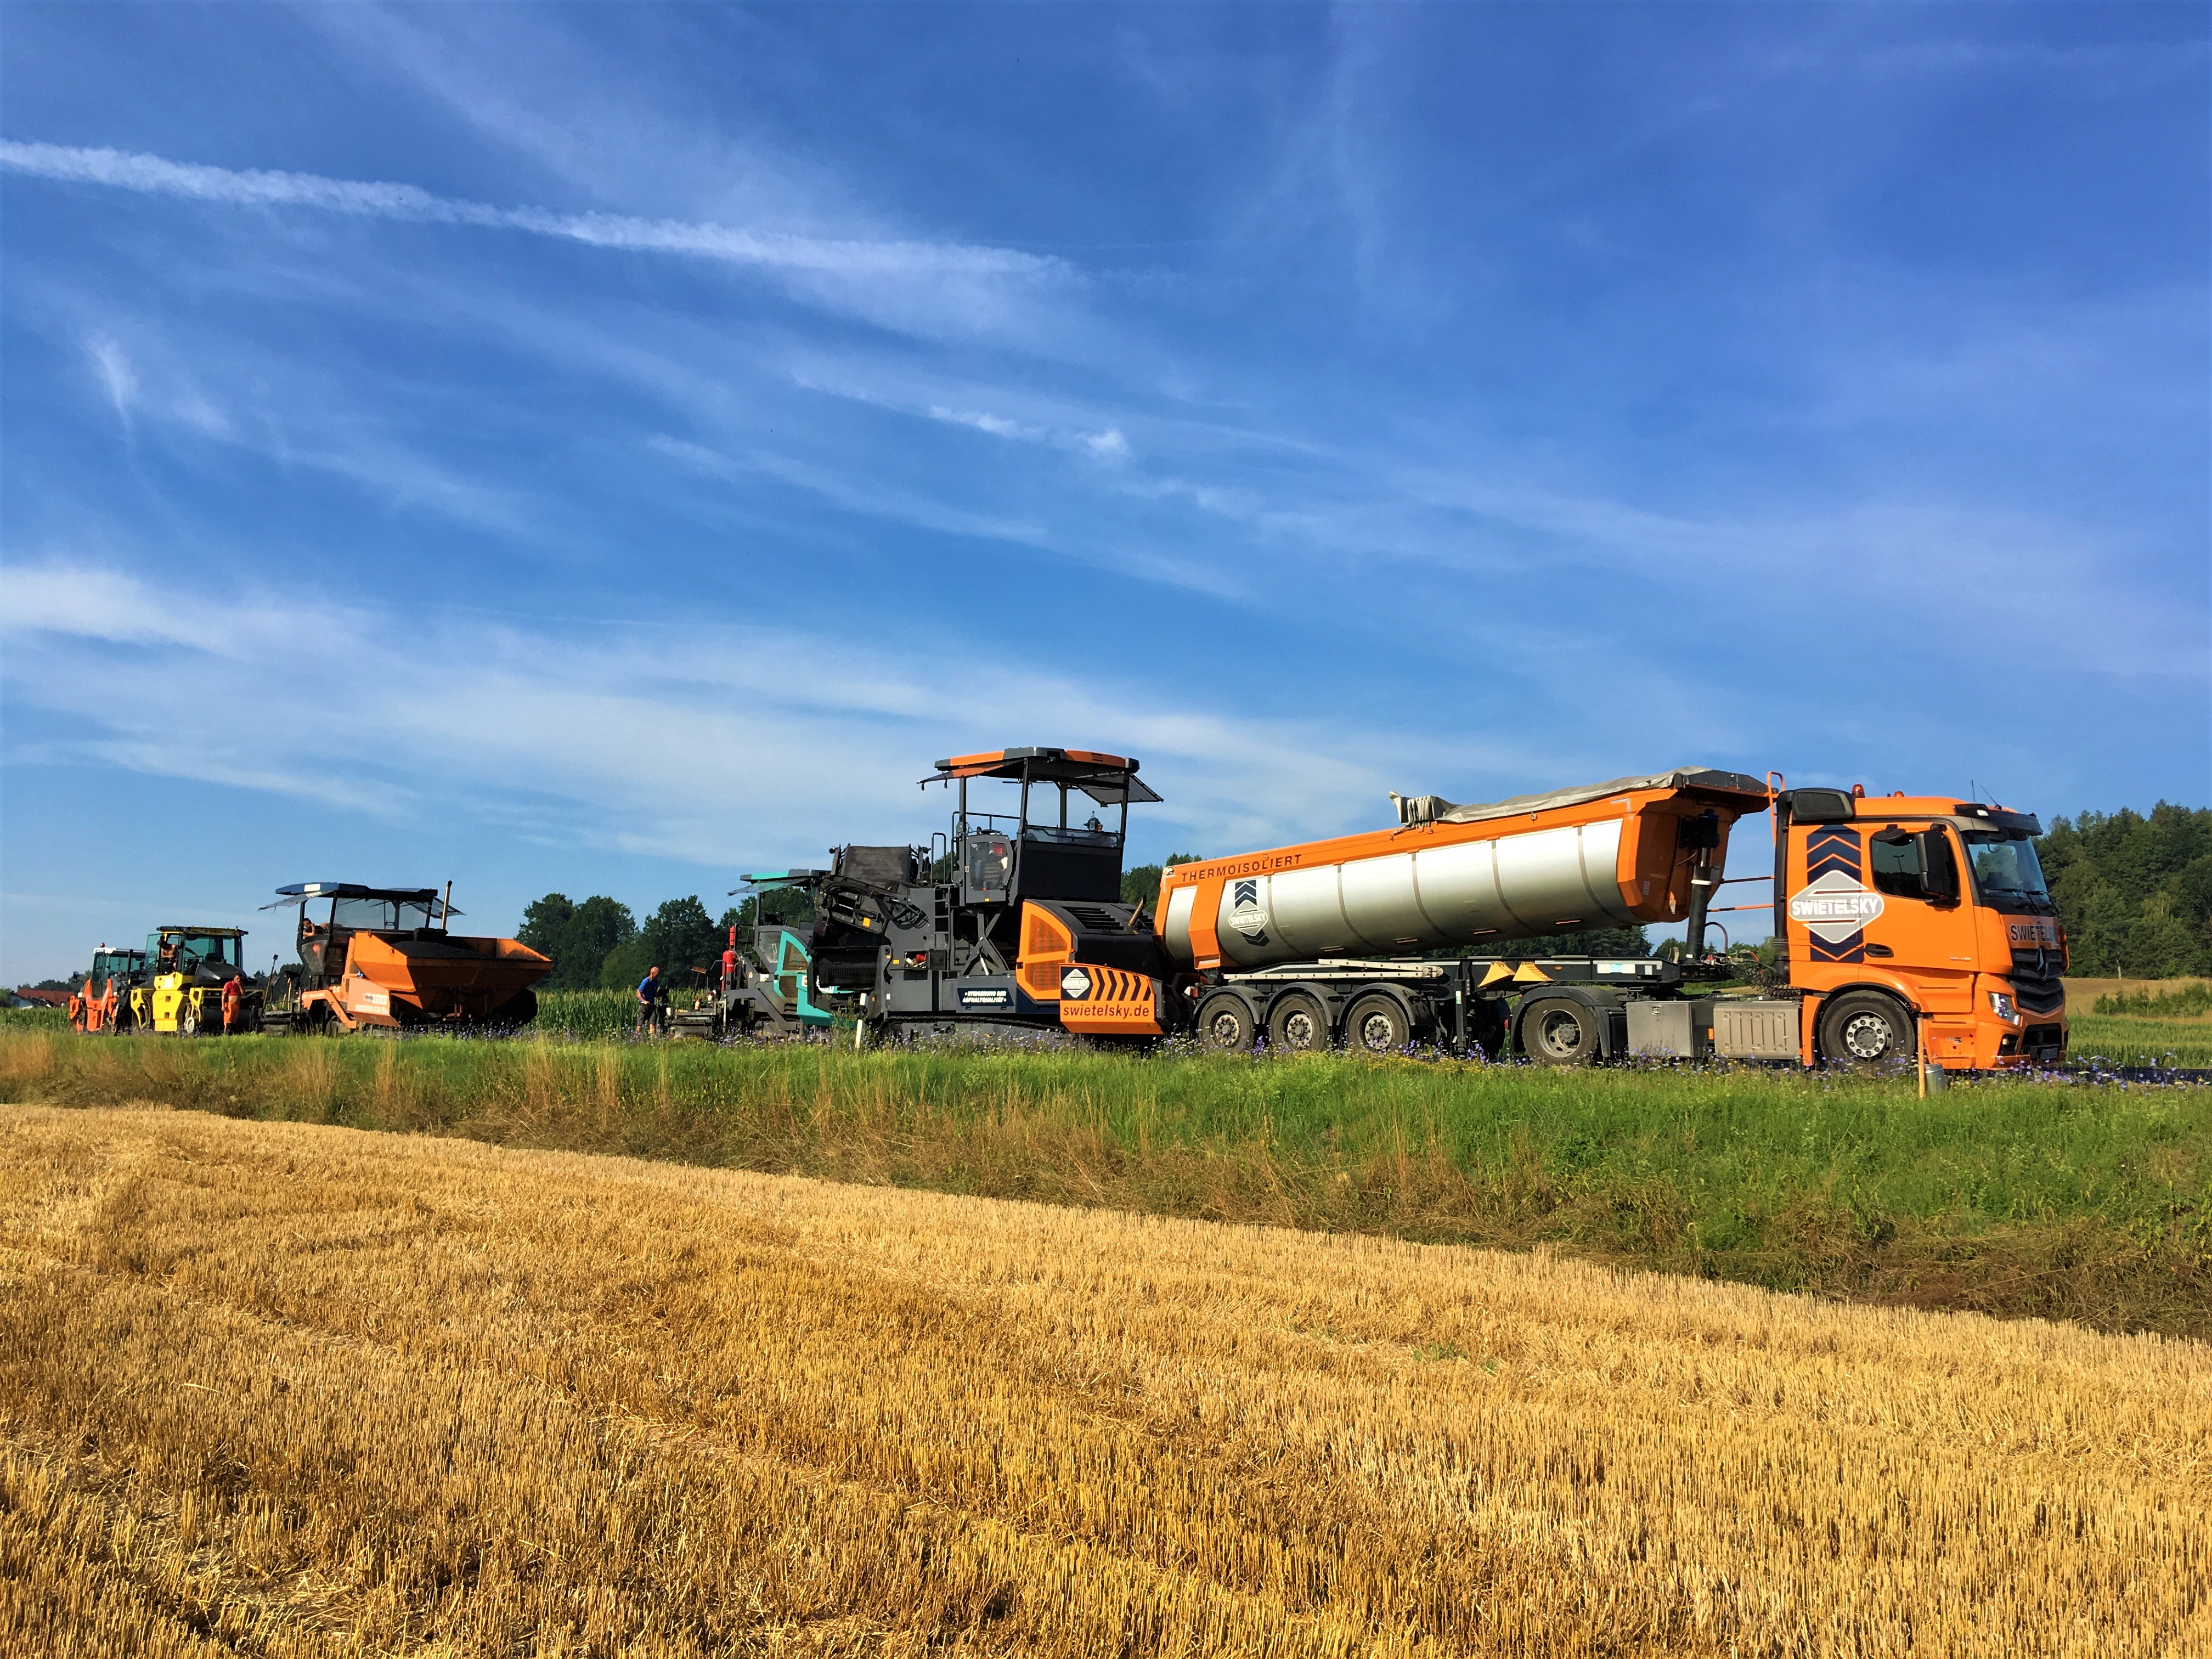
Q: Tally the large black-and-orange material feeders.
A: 1